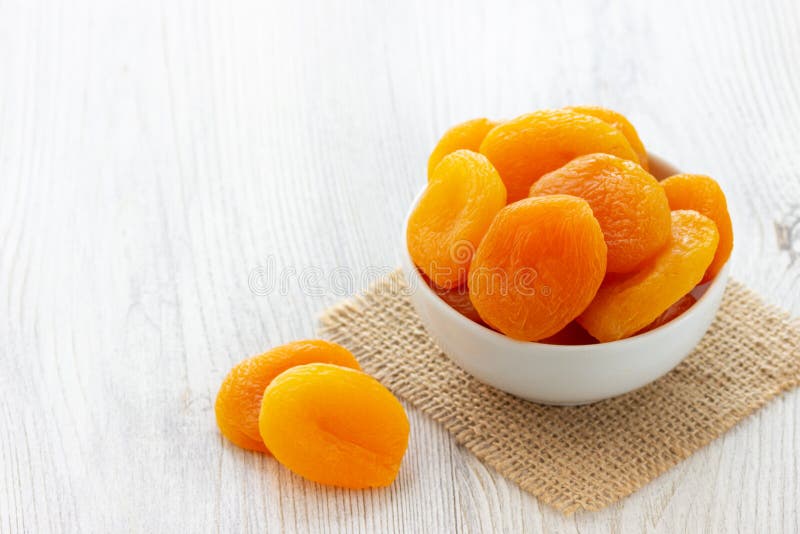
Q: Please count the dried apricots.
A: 10